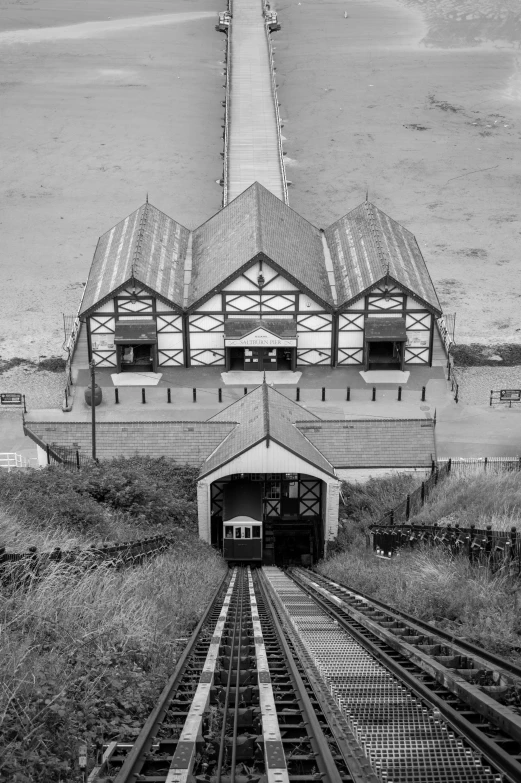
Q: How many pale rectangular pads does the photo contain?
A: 3